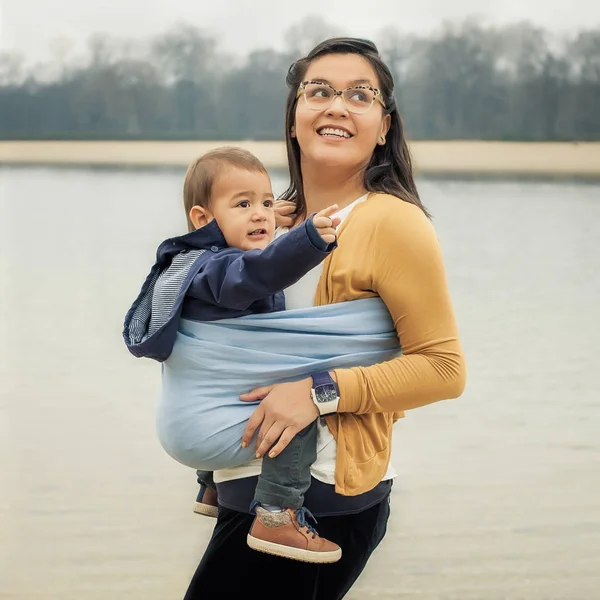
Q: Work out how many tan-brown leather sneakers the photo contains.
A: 2